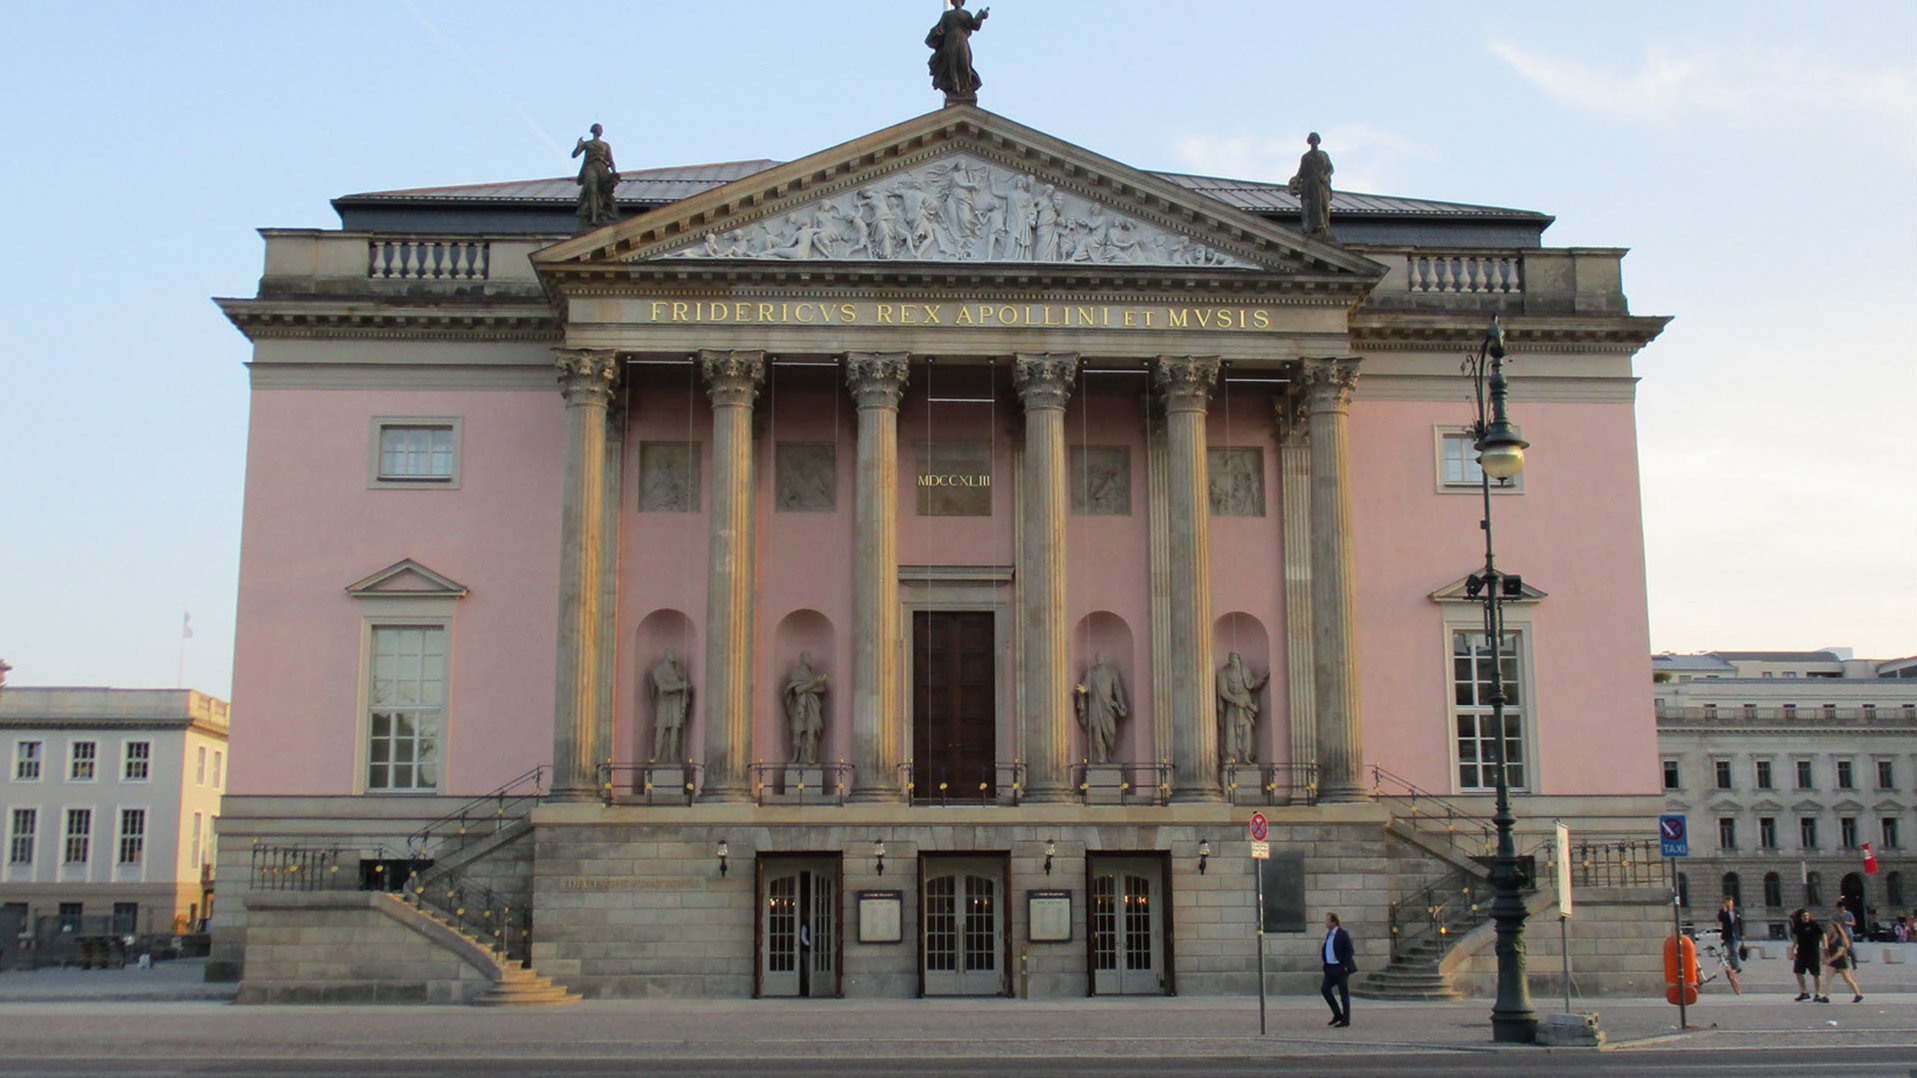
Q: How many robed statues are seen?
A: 7